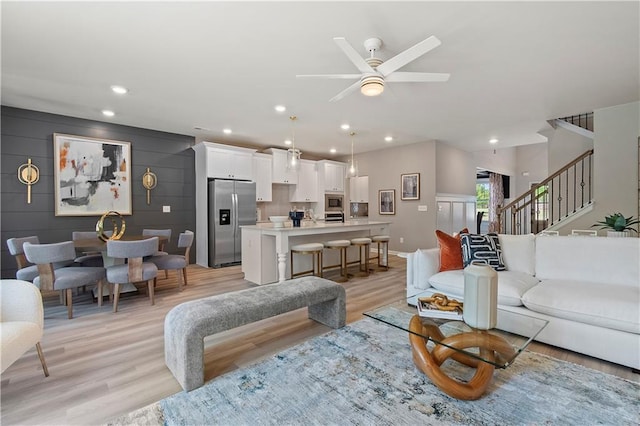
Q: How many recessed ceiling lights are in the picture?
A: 9